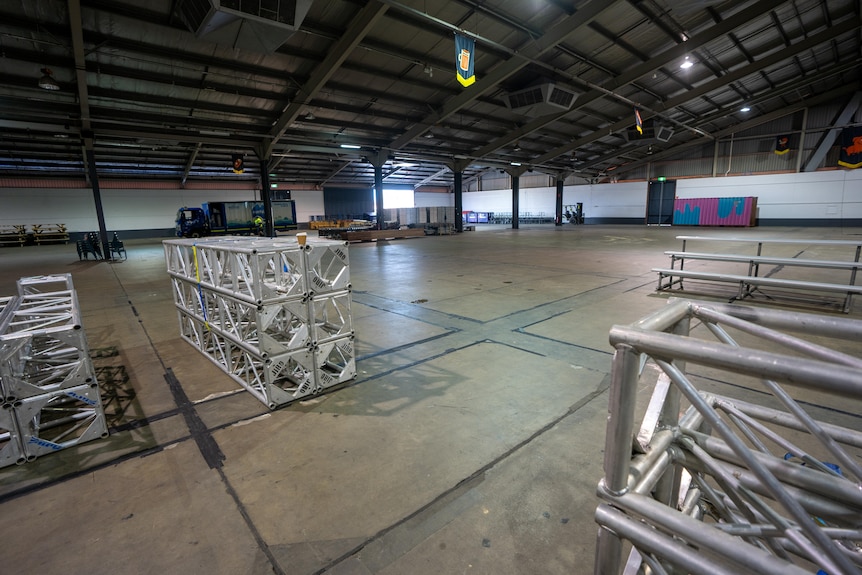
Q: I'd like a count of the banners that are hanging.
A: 5